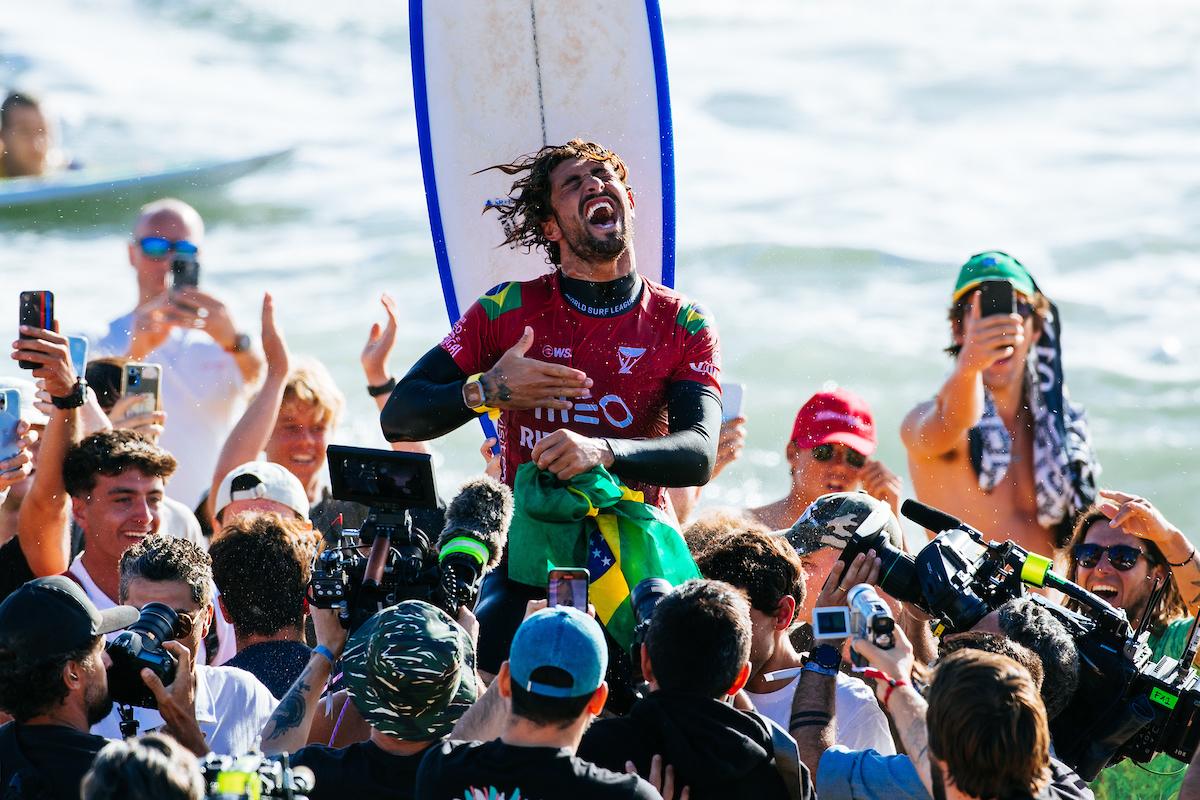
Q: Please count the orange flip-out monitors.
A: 0